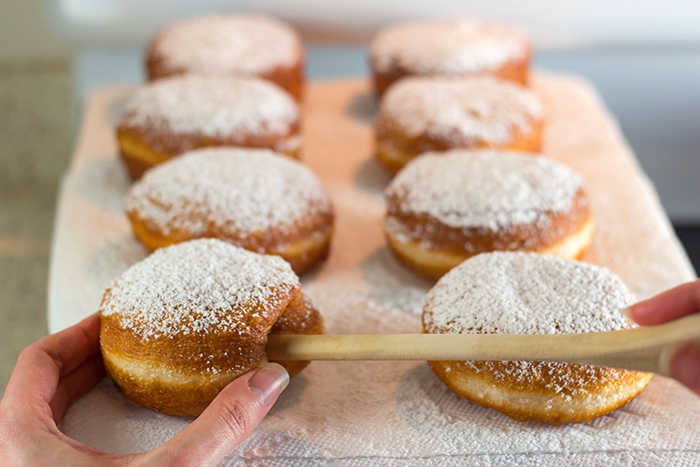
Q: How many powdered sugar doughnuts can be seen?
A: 8